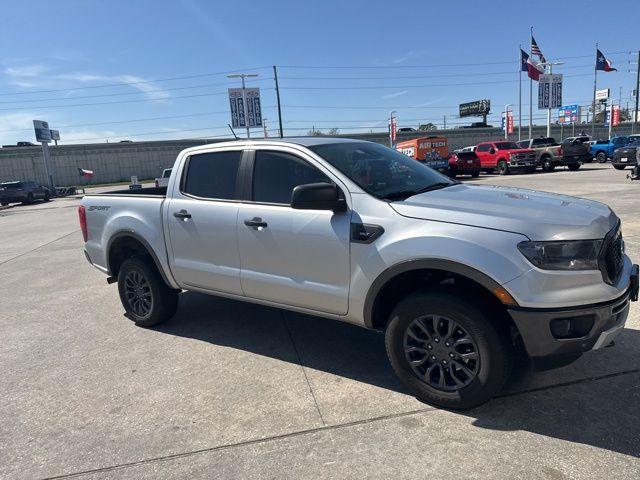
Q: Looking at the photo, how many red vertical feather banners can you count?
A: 3